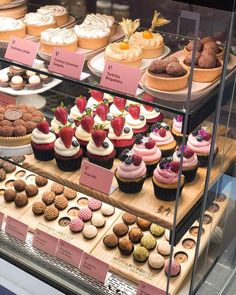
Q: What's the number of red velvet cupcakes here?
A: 12